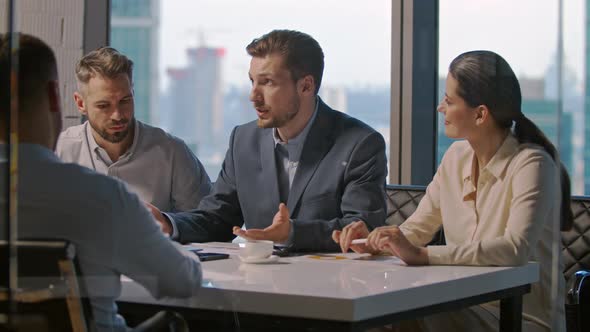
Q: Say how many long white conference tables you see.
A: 1